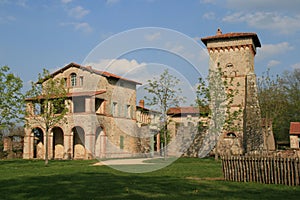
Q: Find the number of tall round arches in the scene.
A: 4